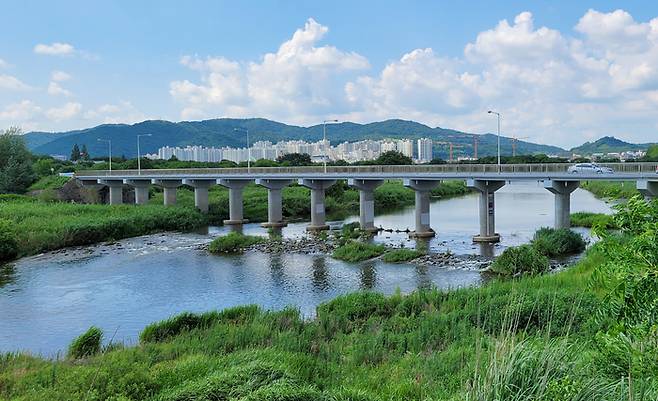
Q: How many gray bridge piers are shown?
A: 12